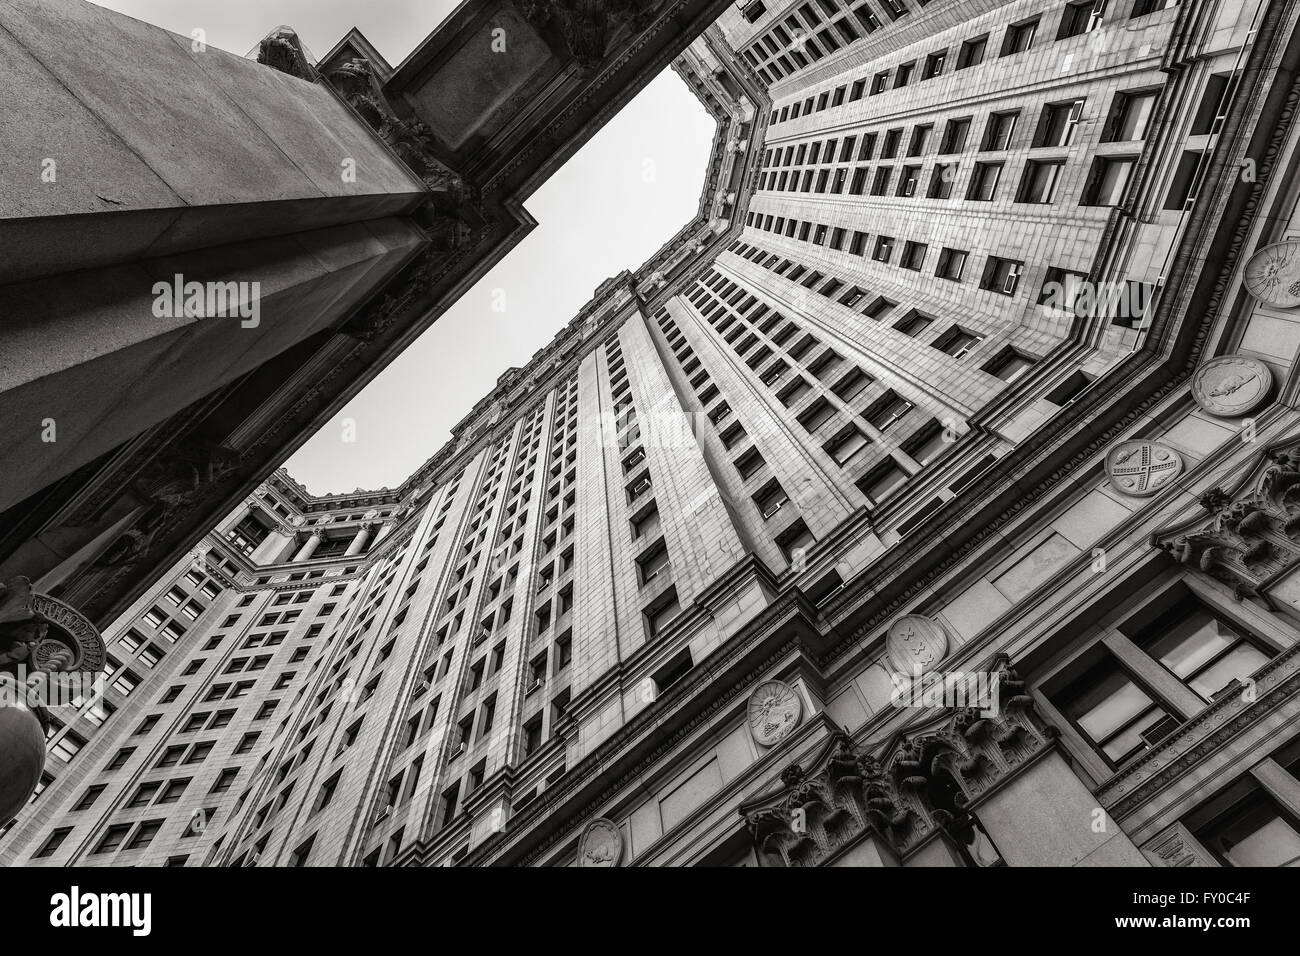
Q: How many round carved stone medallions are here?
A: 6